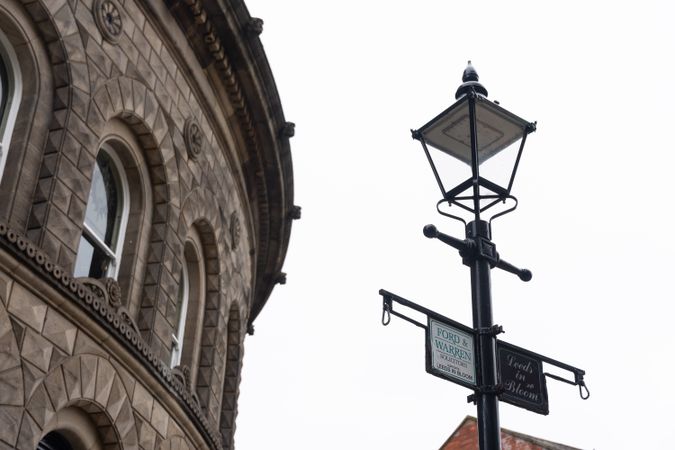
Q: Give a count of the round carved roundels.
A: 3